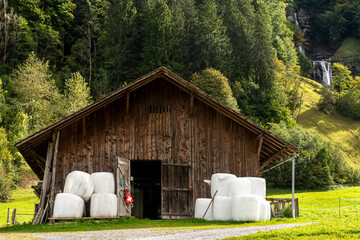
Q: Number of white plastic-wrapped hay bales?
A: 11